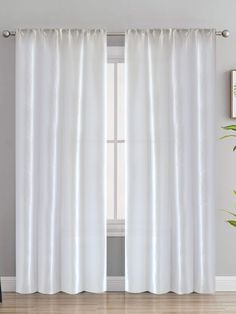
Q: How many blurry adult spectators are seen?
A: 0